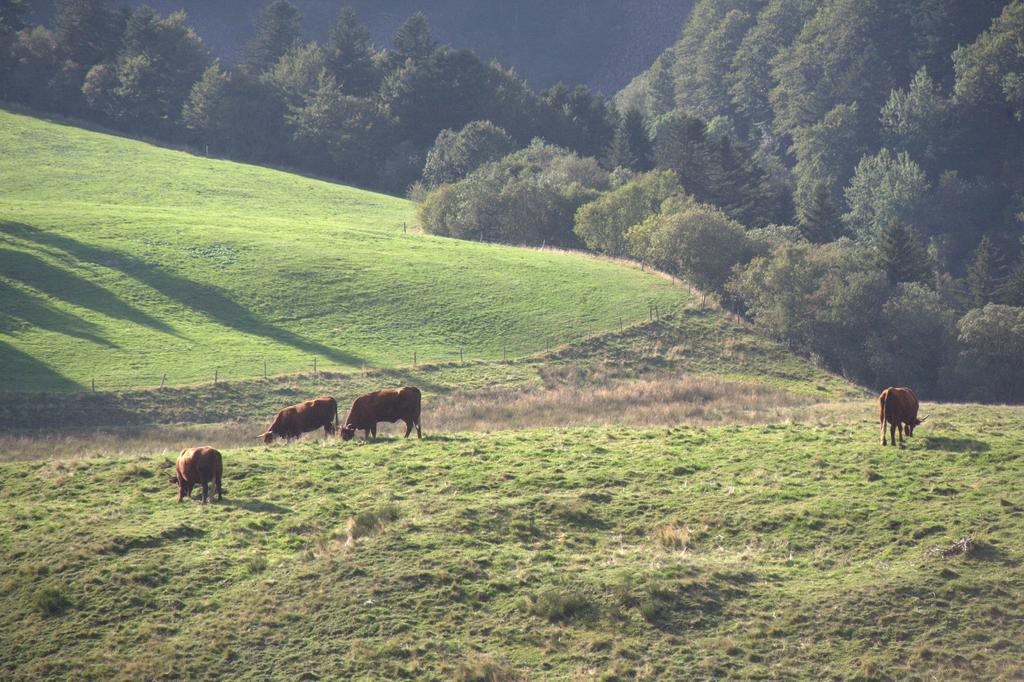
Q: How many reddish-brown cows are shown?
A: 4